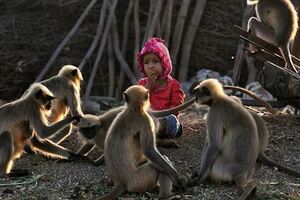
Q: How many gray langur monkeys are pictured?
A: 7